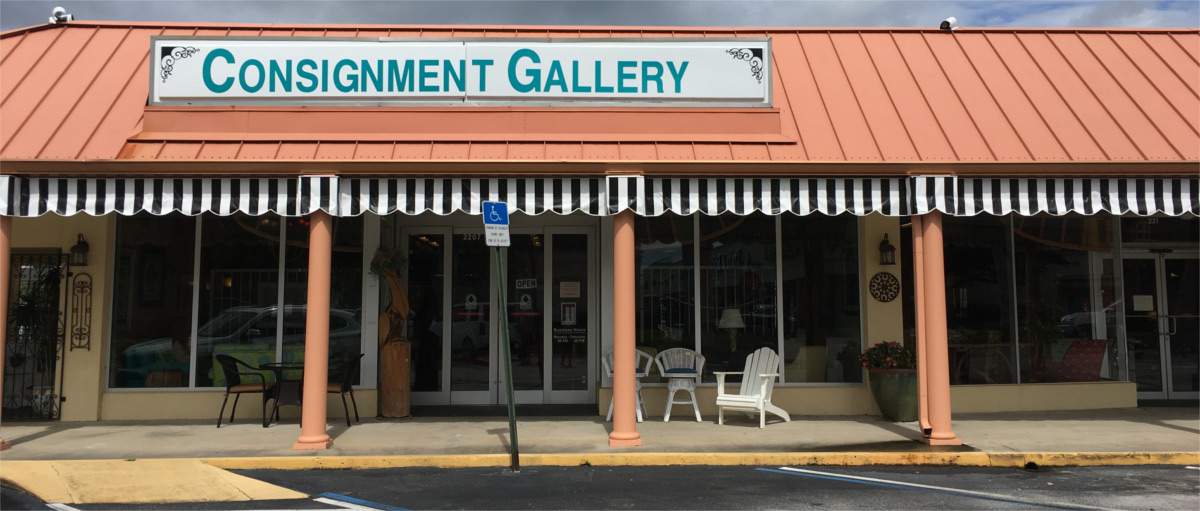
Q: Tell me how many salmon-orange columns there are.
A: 4